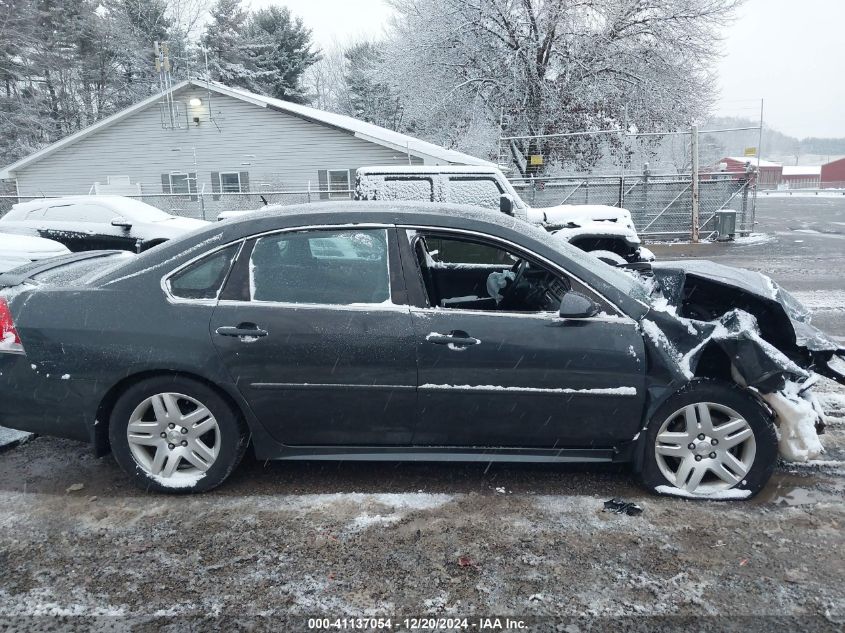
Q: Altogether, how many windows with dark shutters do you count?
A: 3